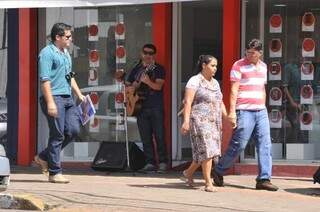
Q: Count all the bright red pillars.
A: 3